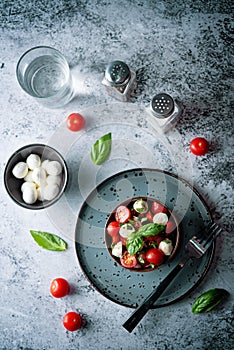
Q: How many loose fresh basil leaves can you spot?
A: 3